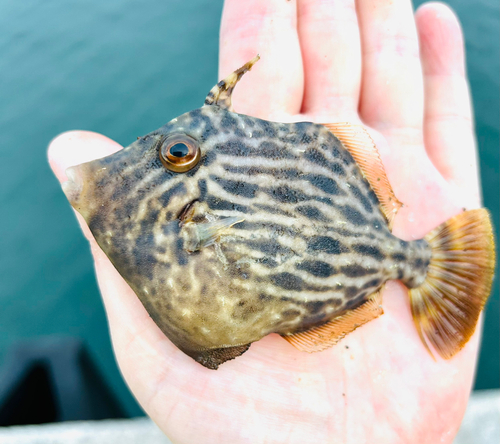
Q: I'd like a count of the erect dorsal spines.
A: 1